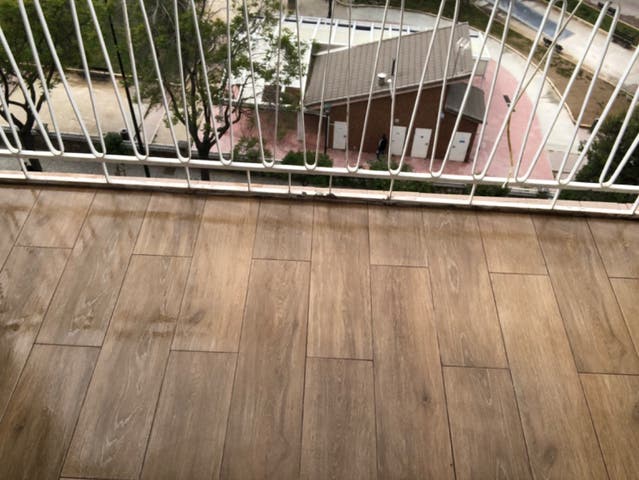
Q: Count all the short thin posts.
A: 10